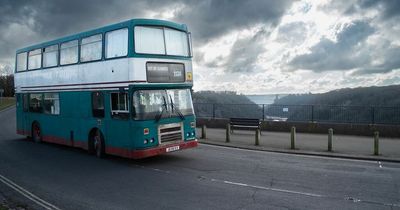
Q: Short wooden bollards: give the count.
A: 6